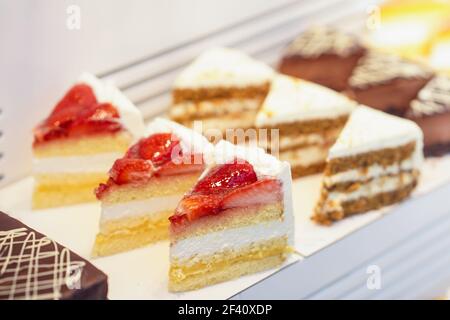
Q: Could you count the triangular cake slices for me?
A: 9